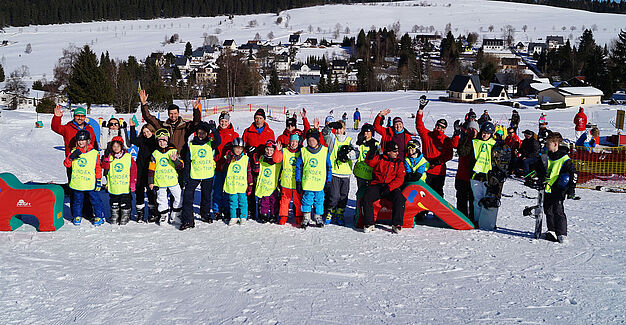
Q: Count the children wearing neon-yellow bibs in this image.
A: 13